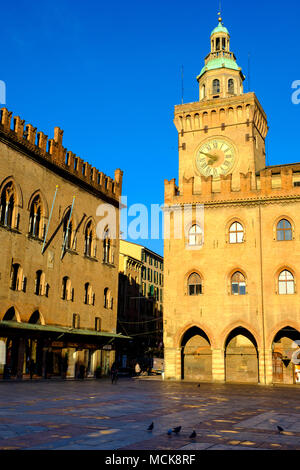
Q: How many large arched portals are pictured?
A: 3